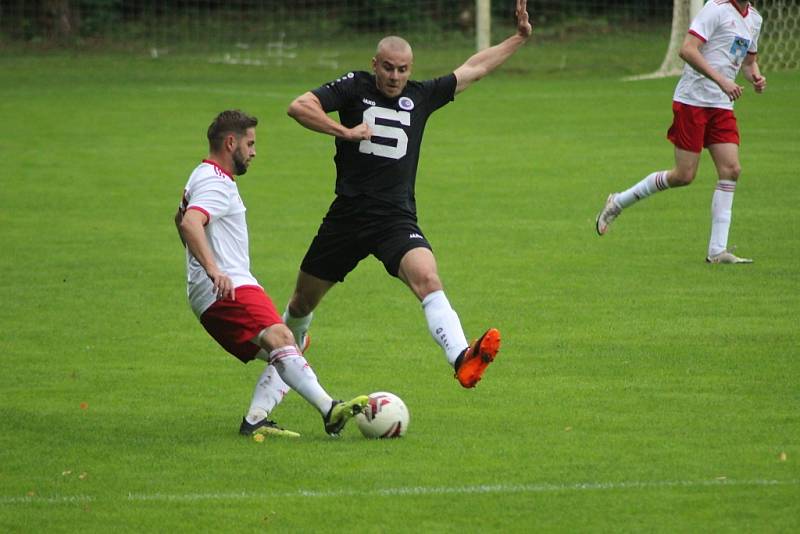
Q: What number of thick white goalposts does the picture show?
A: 2